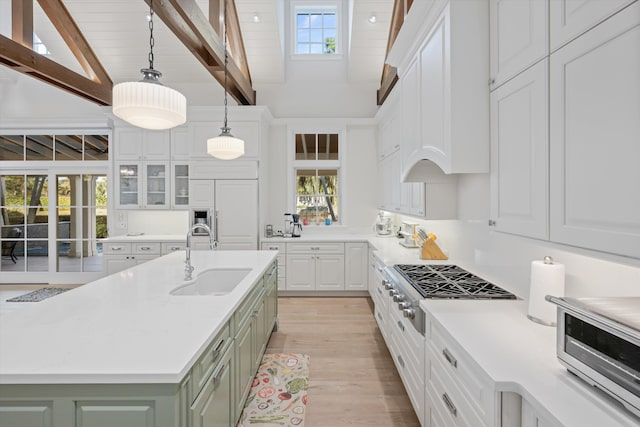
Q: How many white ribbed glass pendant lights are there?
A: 2